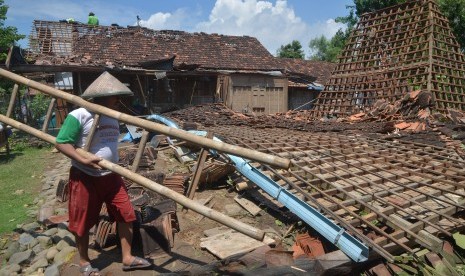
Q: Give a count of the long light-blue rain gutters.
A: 1